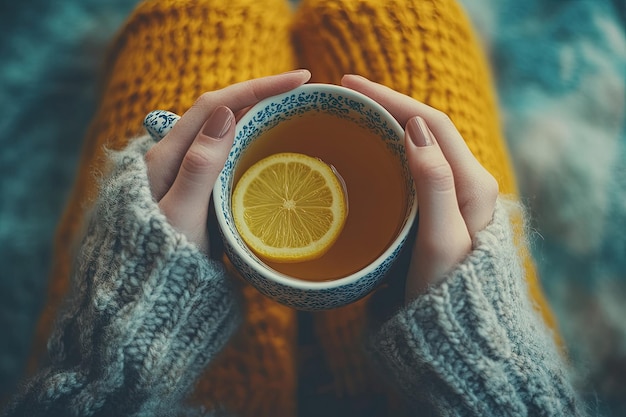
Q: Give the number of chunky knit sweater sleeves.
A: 2